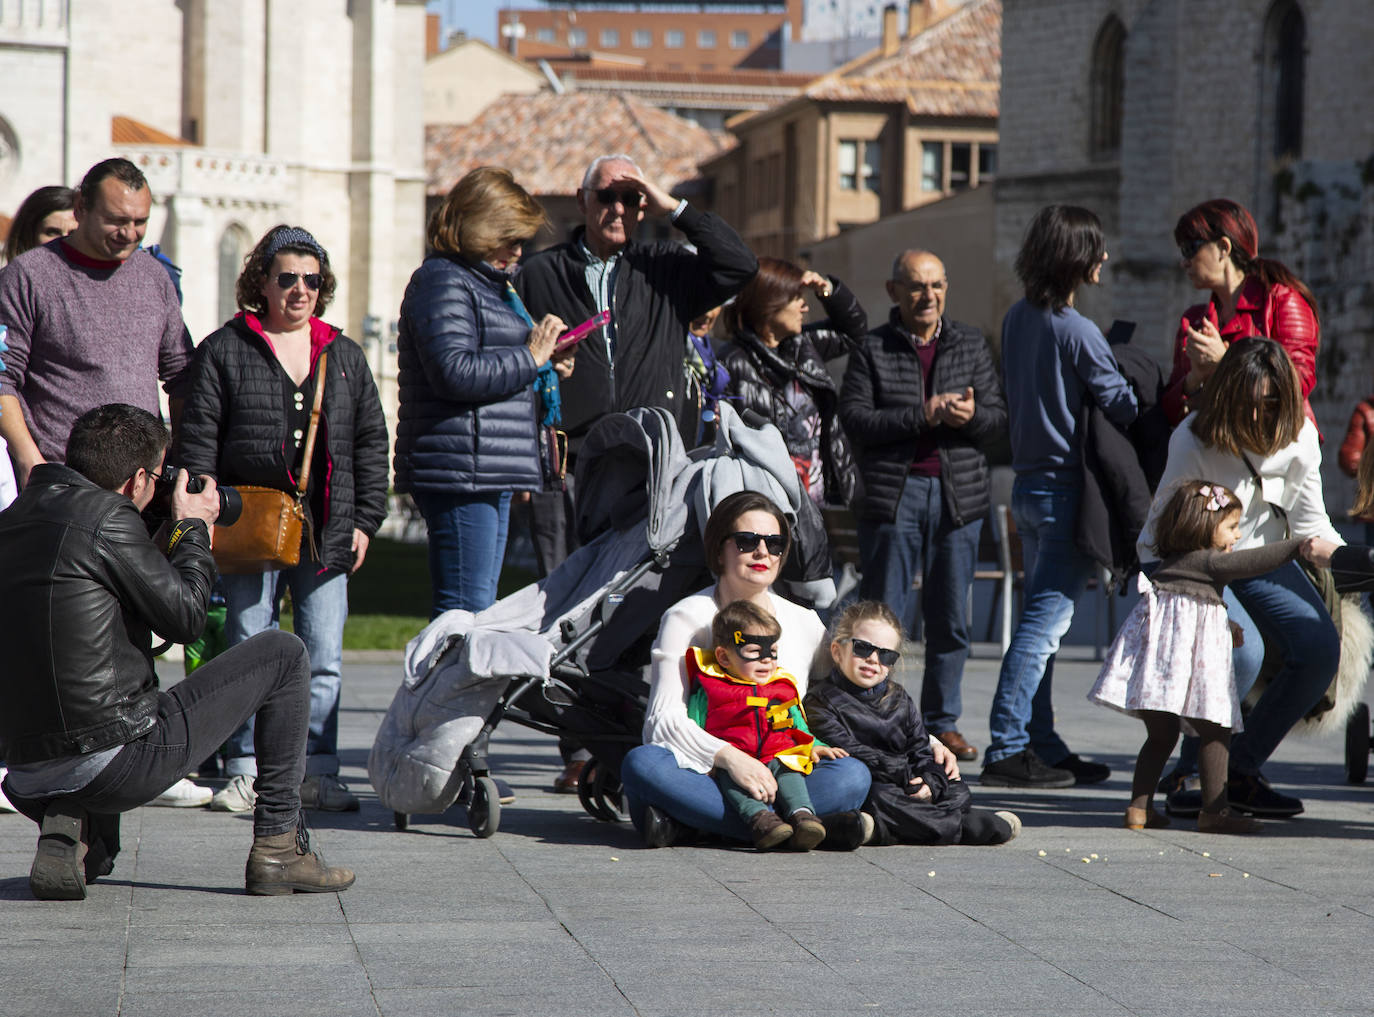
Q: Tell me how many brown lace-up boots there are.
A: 2